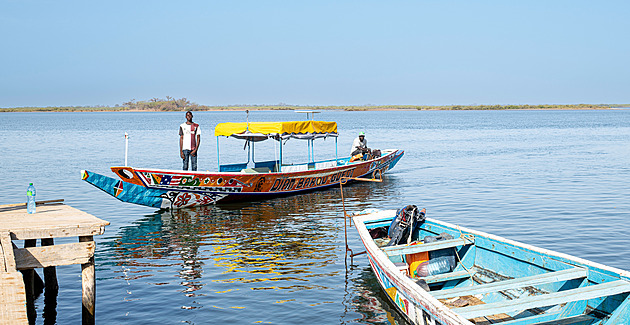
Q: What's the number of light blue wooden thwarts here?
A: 3